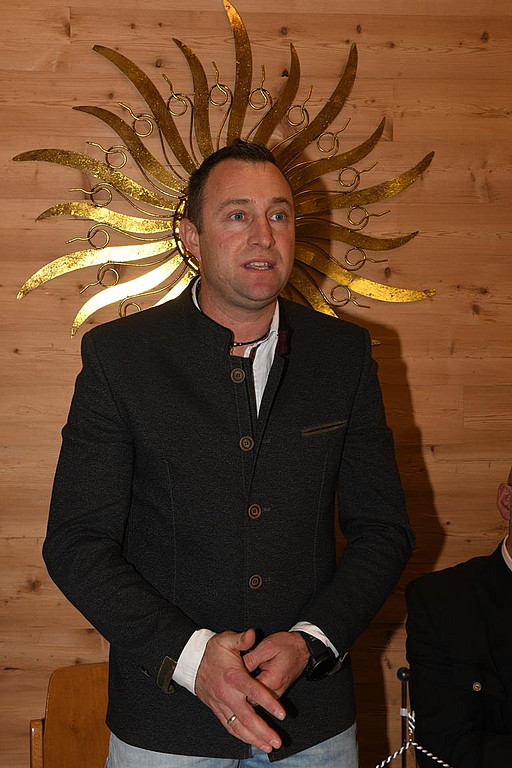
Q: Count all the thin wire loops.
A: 15